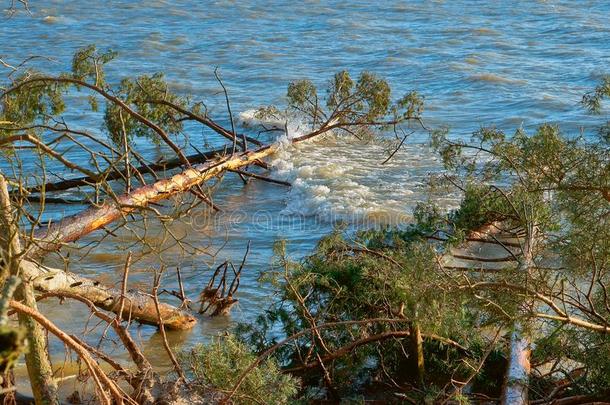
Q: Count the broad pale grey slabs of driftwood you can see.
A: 0